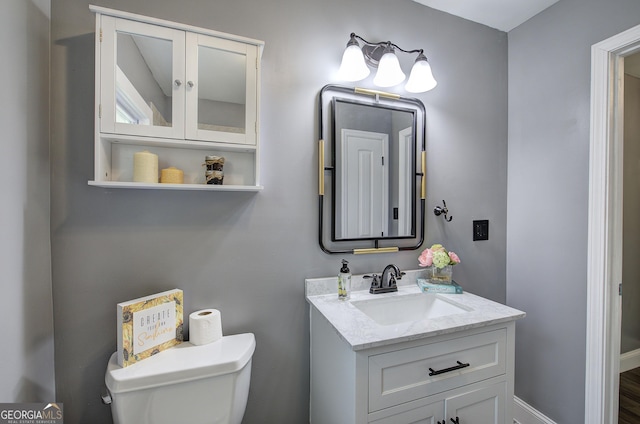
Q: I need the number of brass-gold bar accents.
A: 4